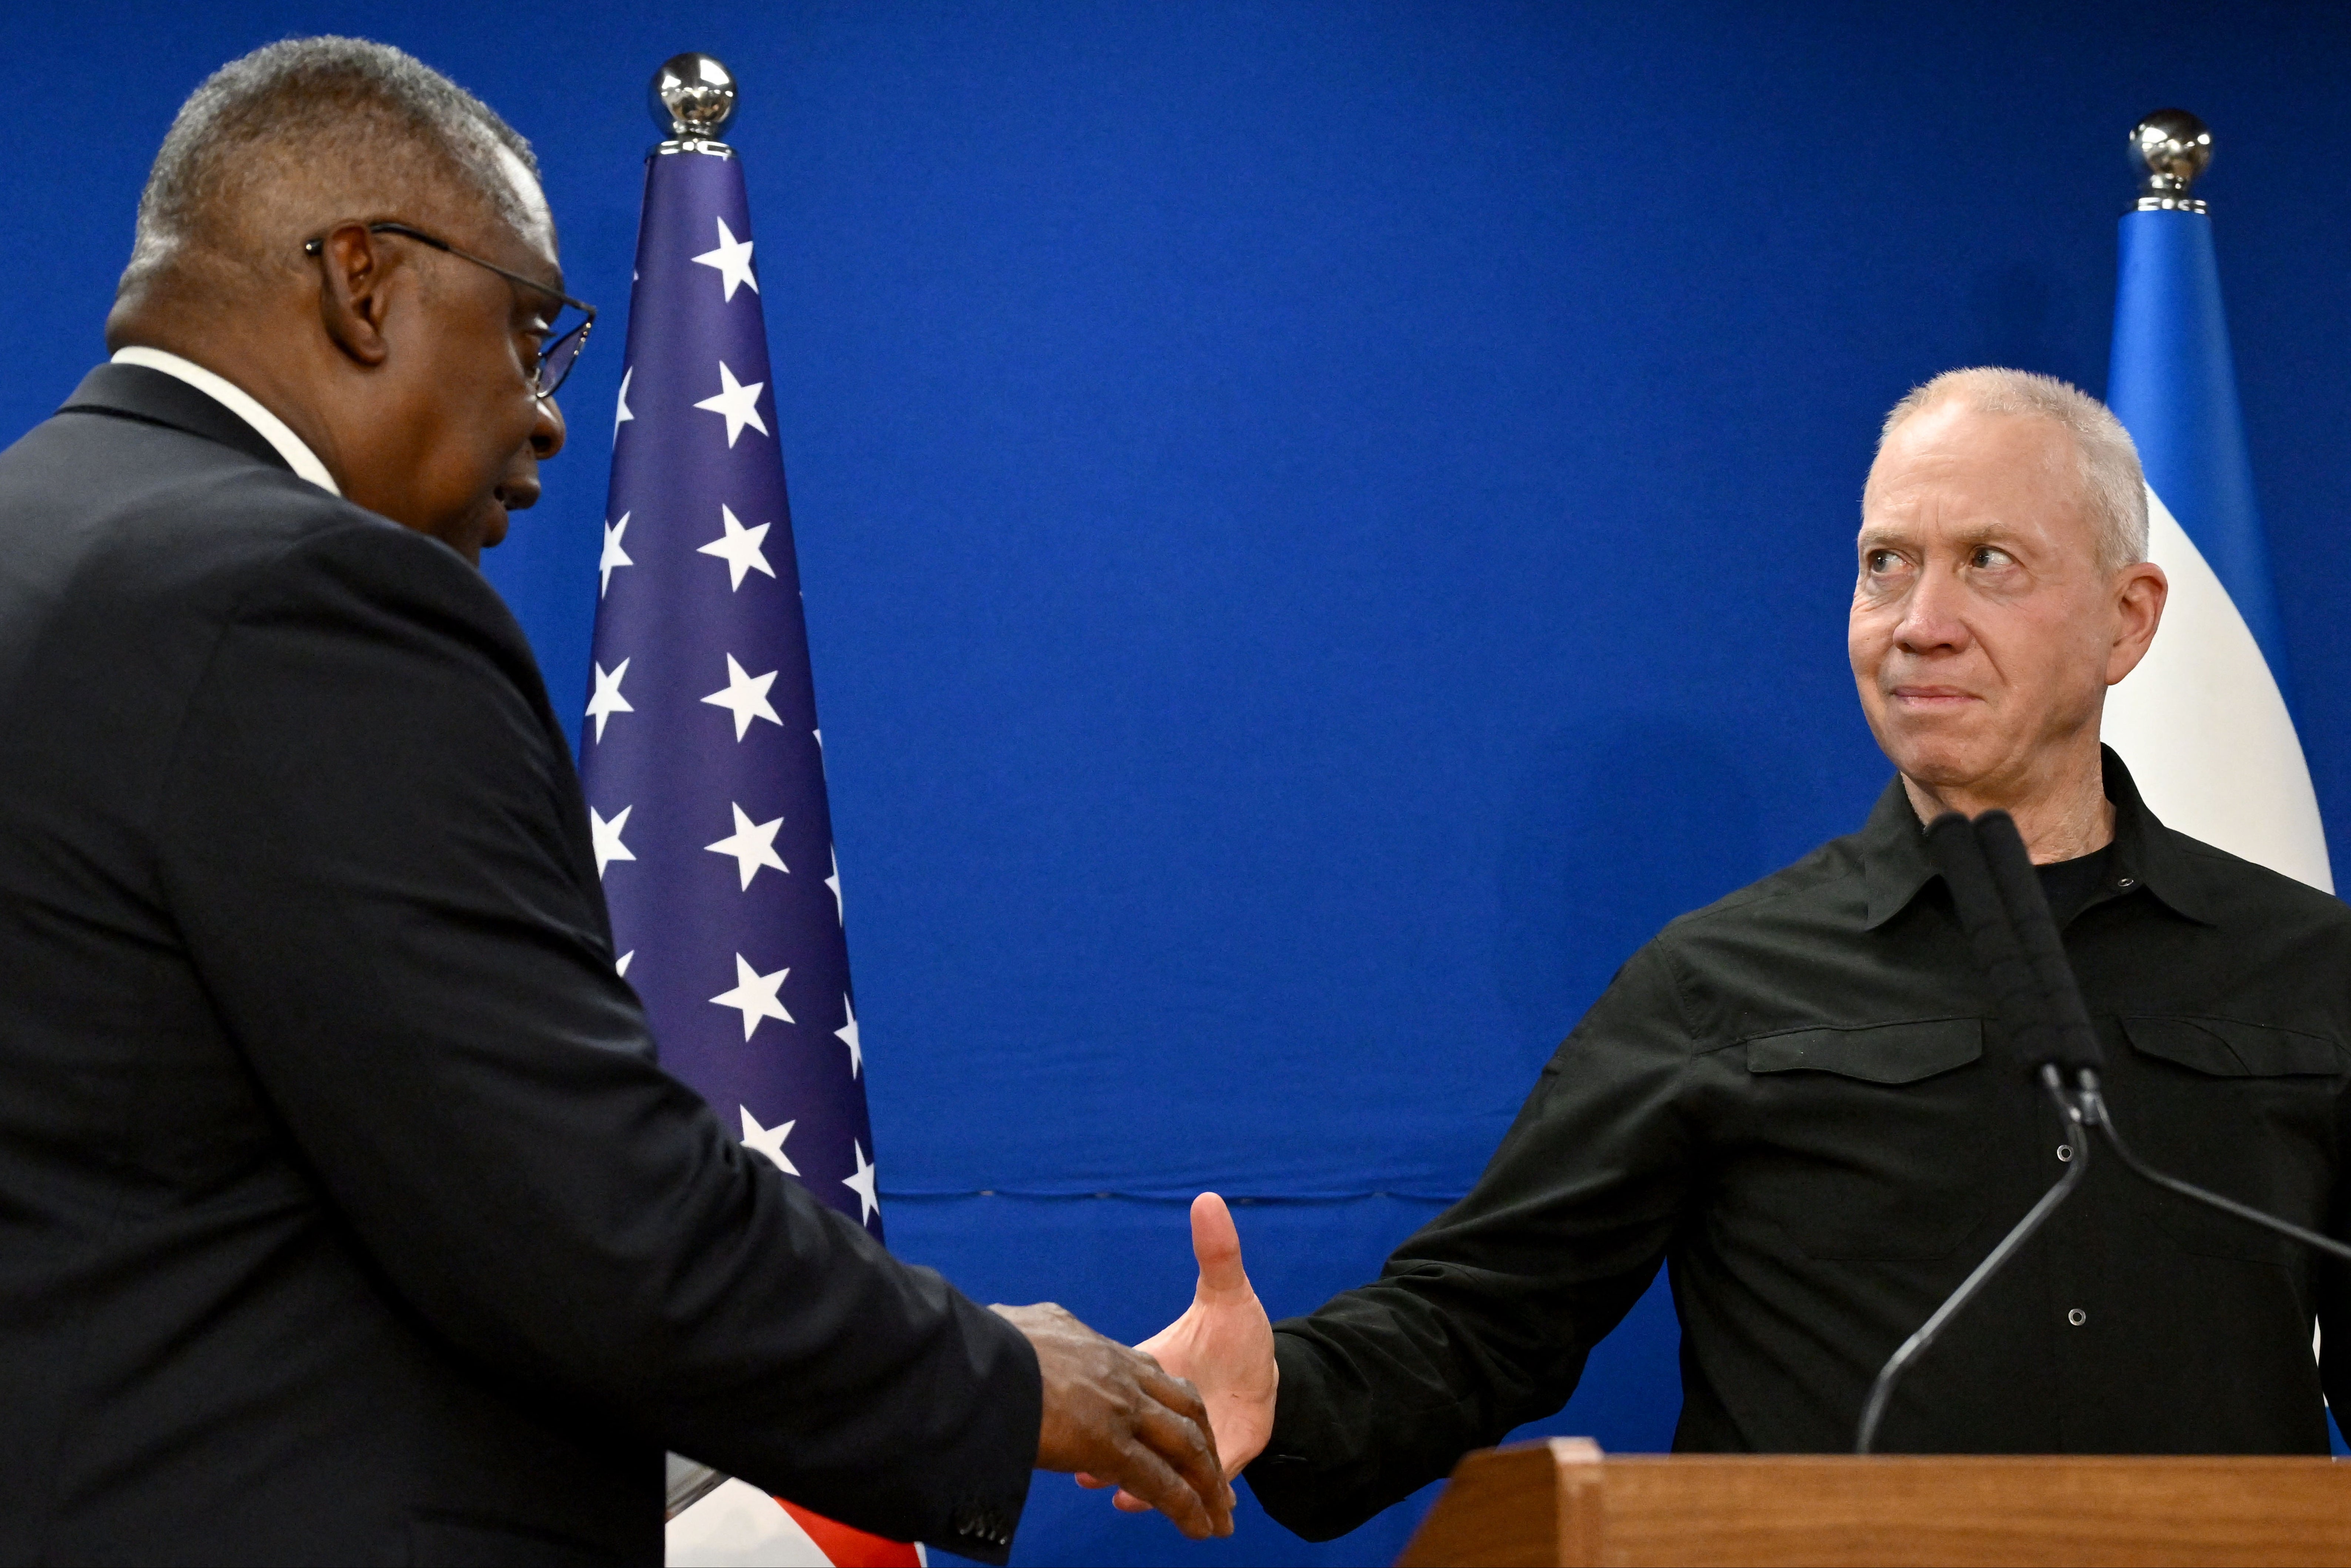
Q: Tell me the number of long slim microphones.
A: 2